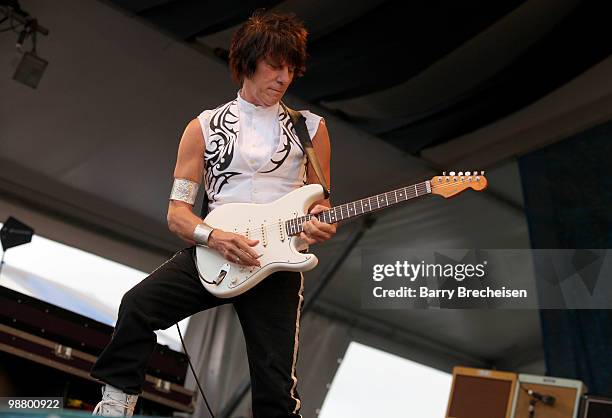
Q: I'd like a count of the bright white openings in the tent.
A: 2